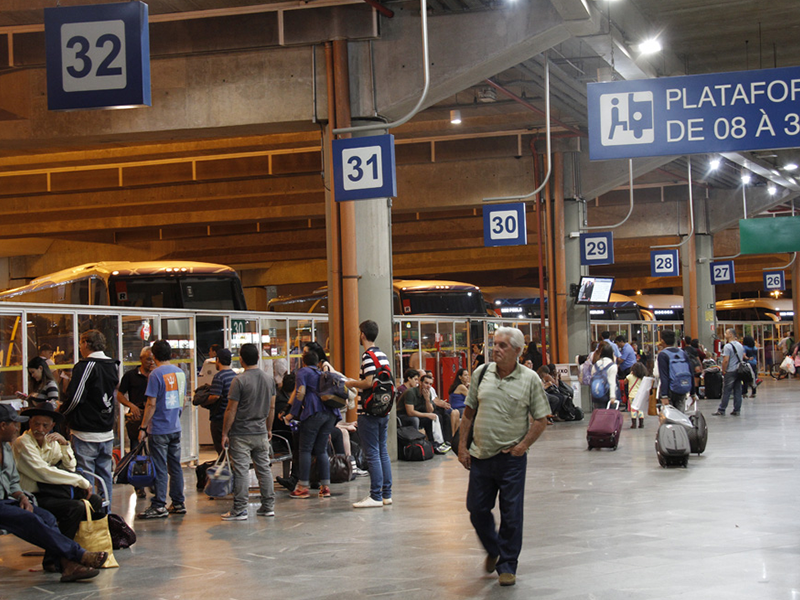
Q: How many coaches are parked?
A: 6